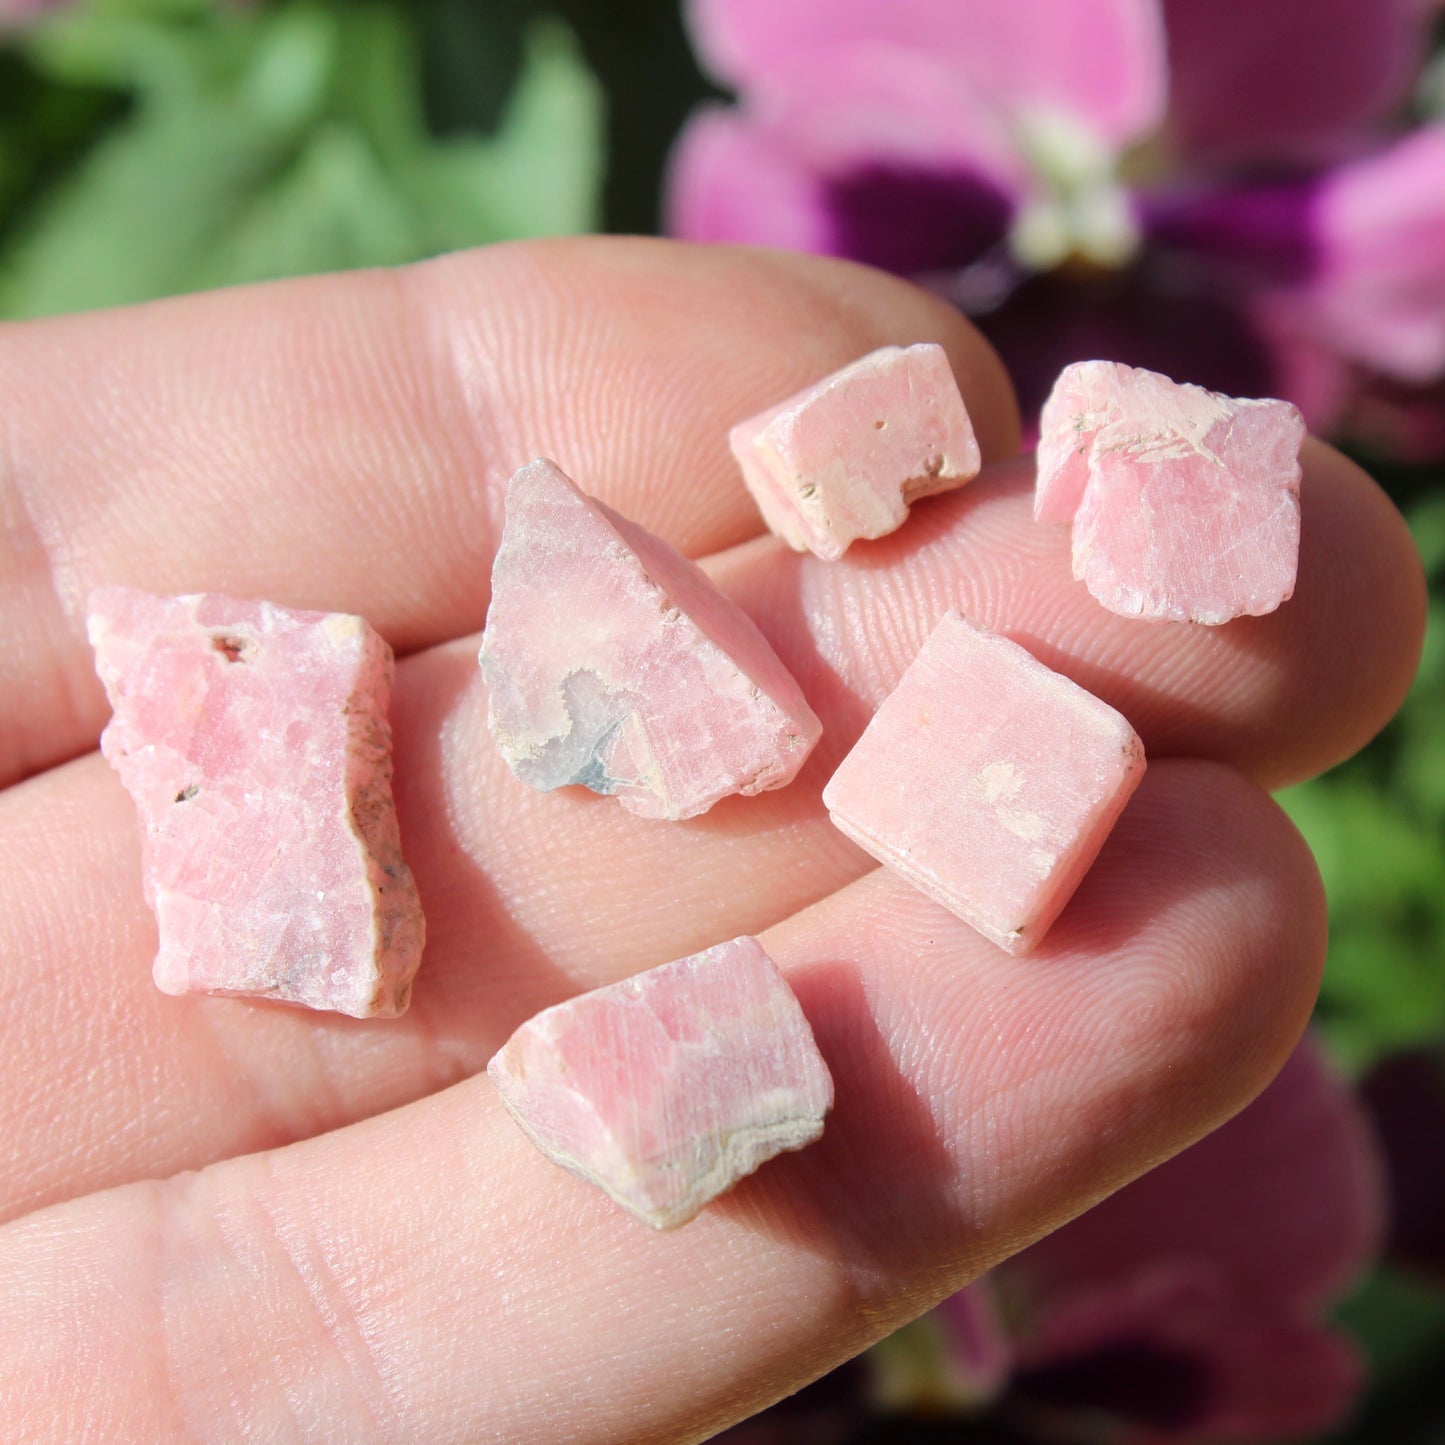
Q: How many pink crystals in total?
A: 6